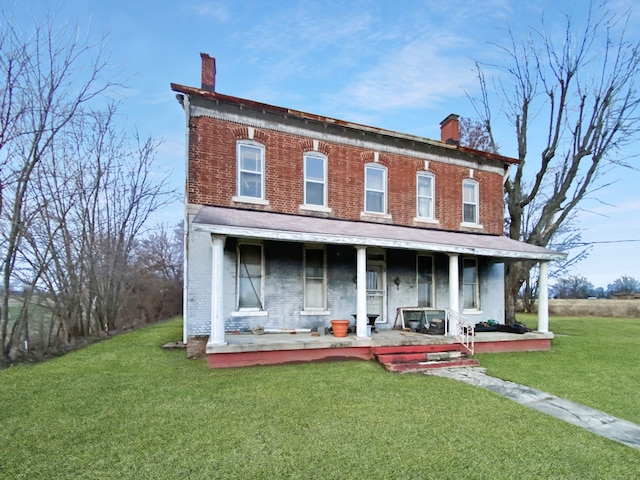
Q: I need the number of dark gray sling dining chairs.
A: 0